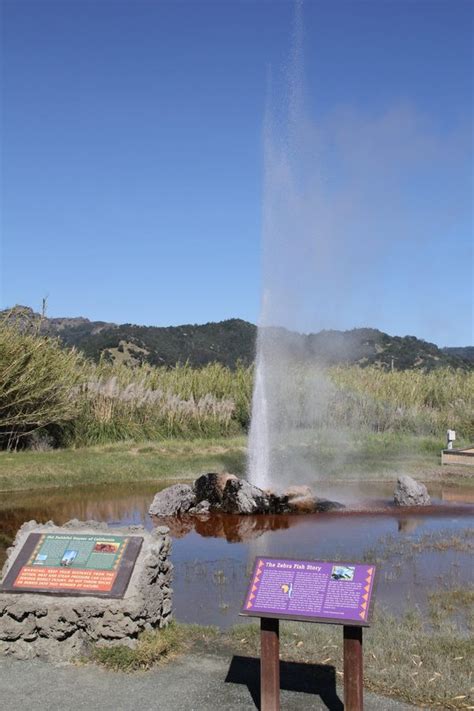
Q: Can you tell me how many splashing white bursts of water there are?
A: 1